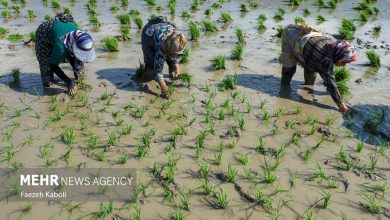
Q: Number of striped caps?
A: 1